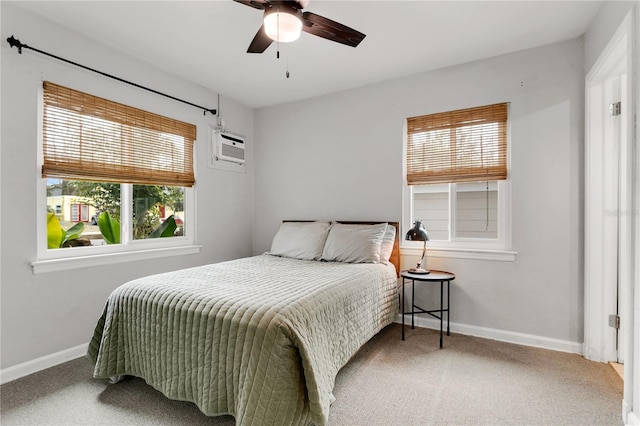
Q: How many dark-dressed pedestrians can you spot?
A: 0